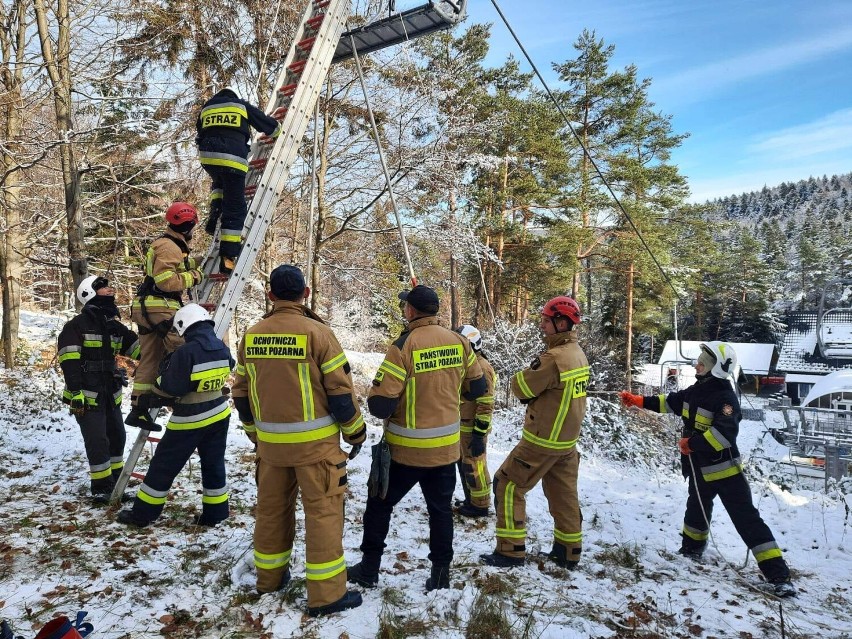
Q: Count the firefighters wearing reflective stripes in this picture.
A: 9